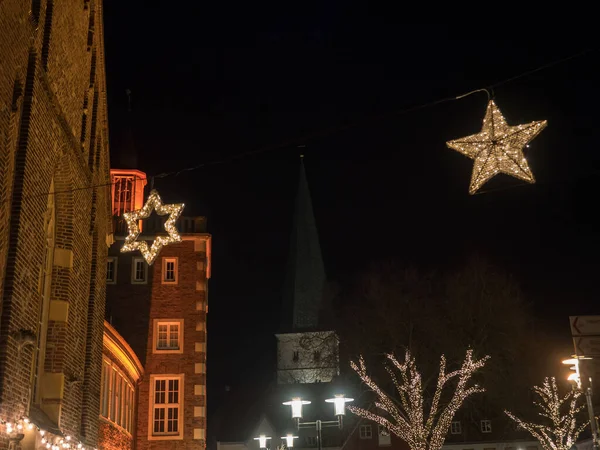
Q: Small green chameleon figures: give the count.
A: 0